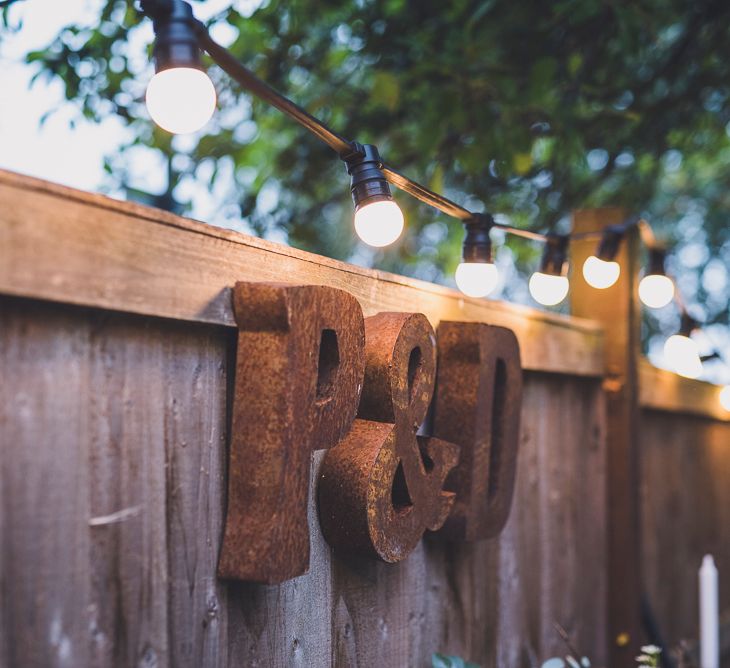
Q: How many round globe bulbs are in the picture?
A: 8